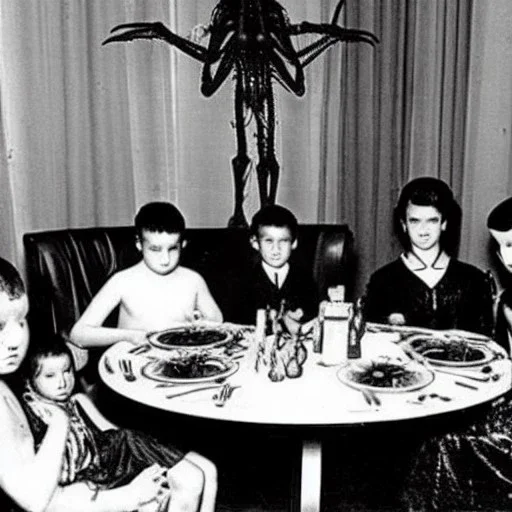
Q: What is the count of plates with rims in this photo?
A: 4